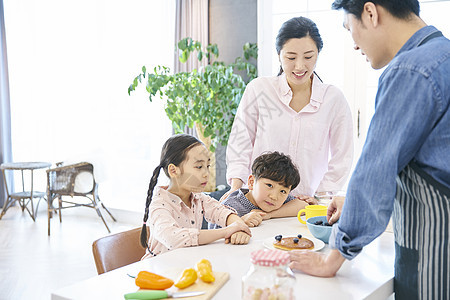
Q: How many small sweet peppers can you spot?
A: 3